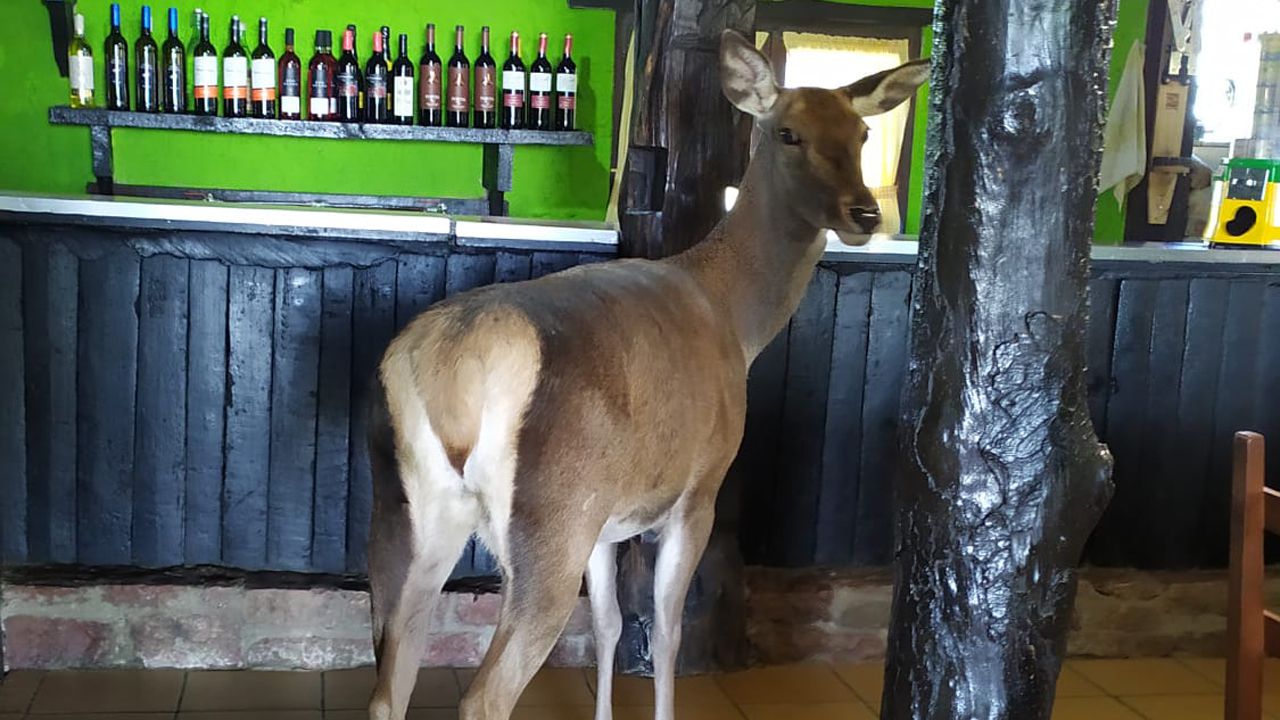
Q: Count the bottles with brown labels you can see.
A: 3